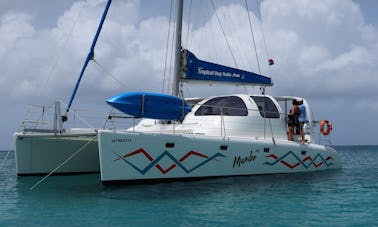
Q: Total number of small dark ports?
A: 4